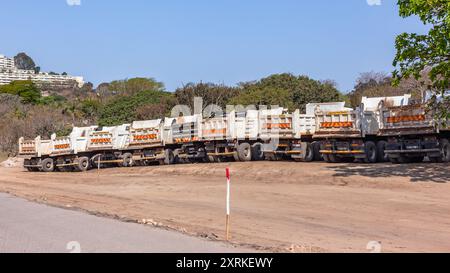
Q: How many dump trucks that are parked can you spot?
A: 9